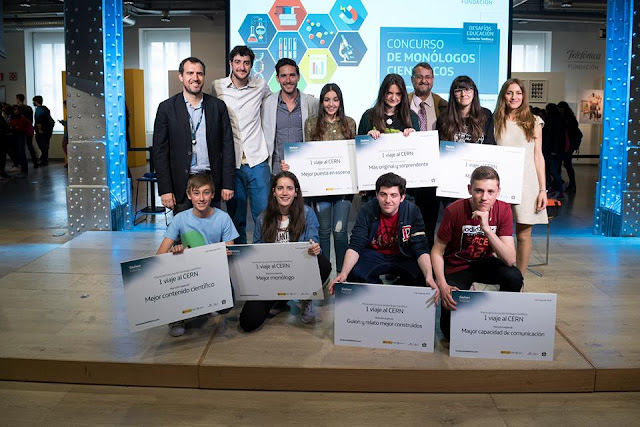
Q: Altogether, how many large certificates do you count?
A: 7